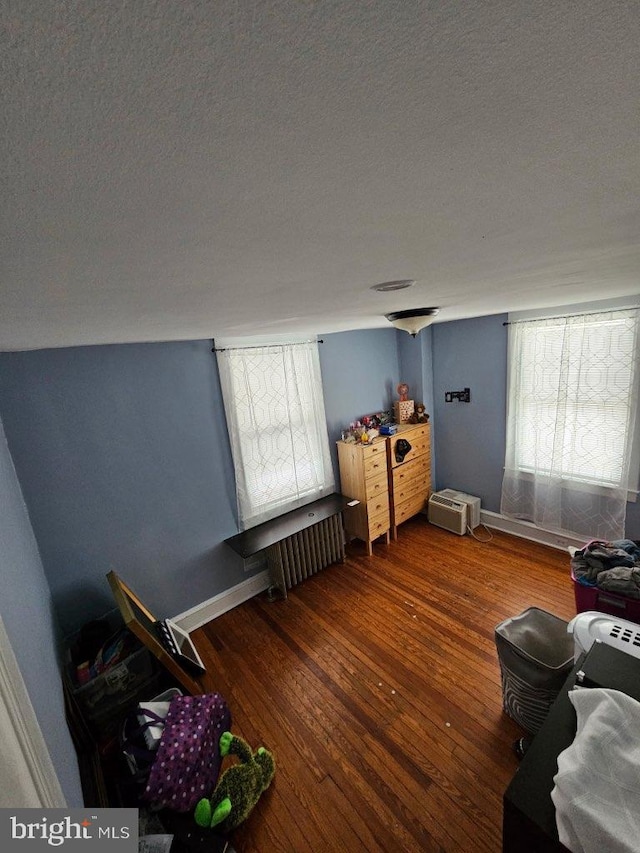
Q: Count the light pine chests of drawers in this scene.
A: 2